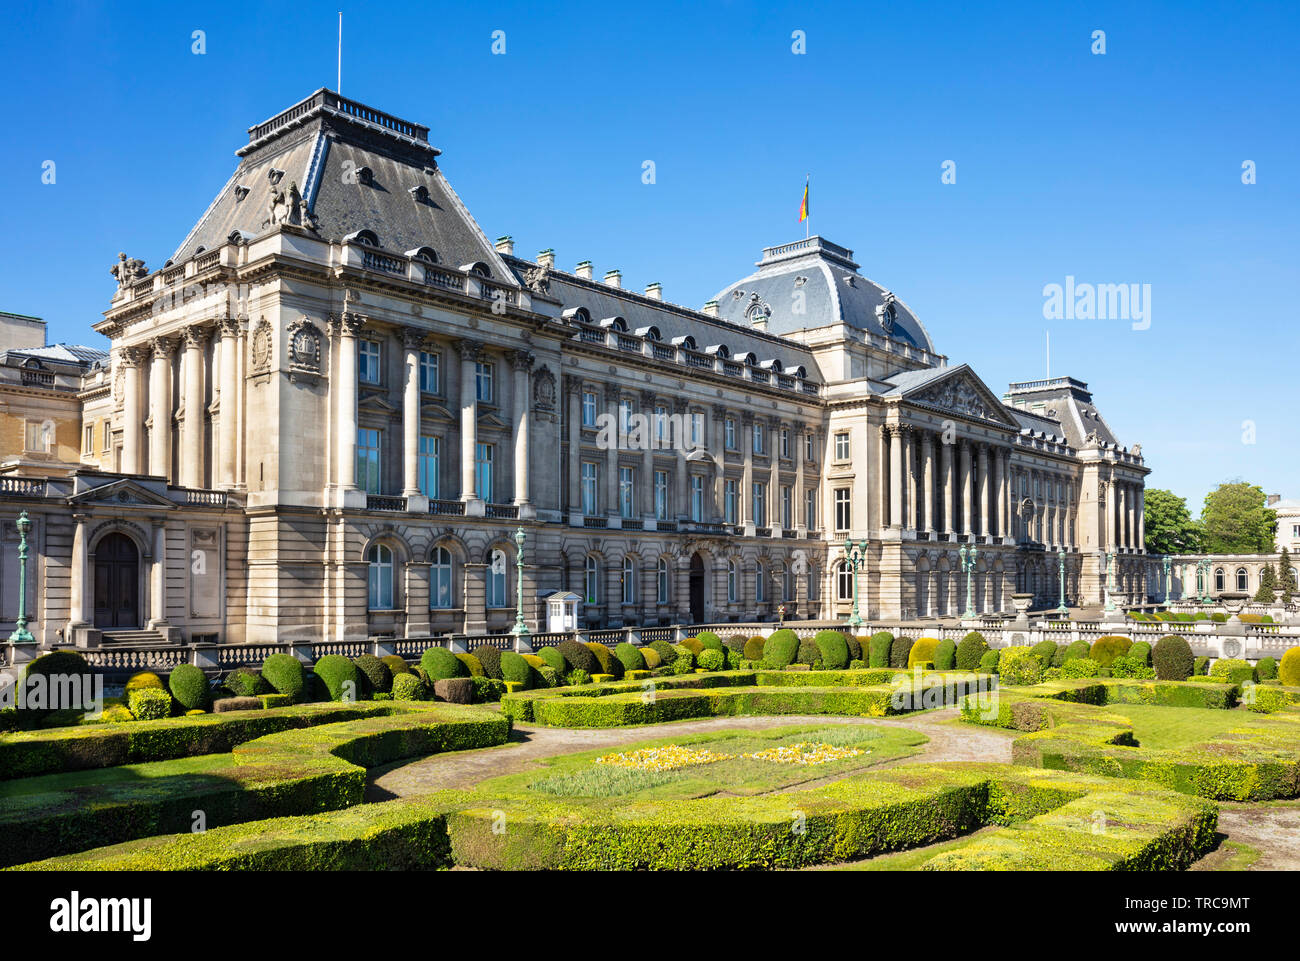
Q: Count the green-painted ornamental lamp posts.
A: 10